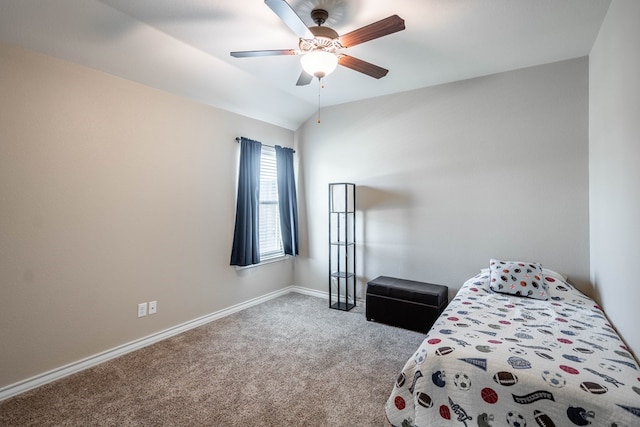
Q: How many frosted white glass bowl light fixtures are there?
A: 1